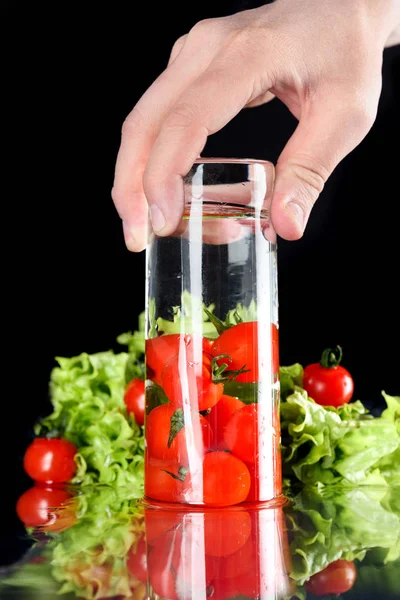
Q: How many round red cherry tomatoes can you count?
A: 11